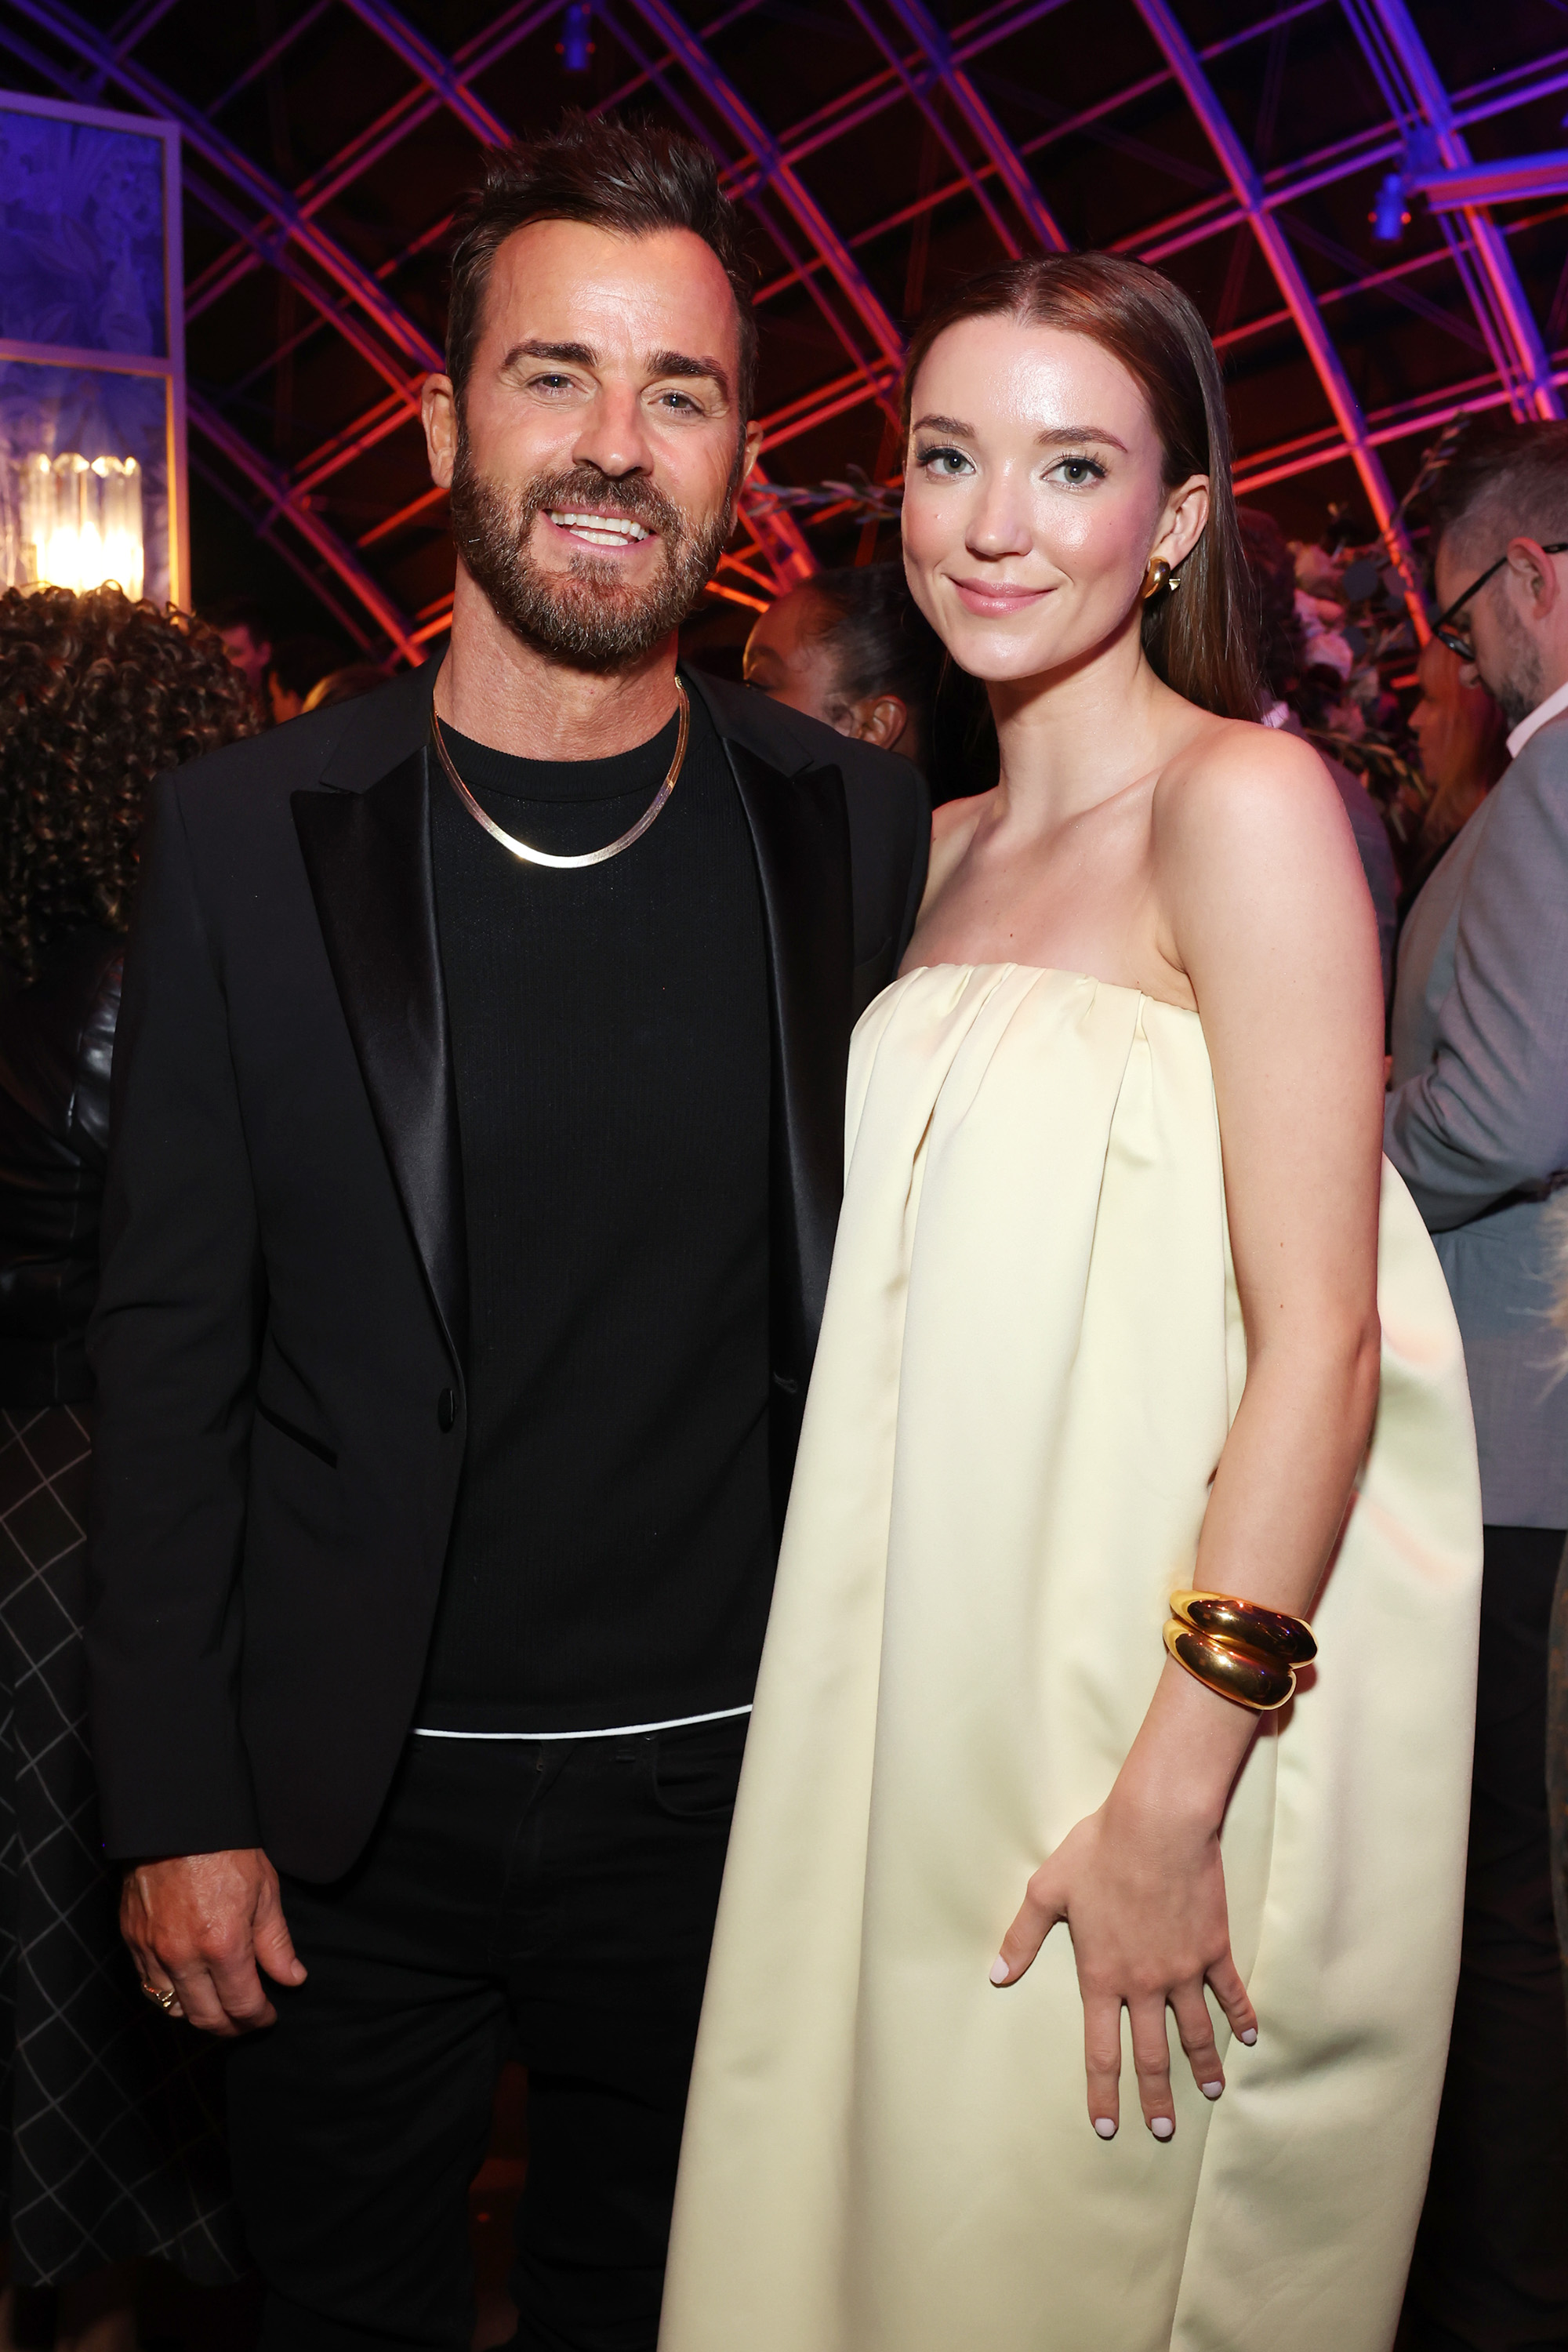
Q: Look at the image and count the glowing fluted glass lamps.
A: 1